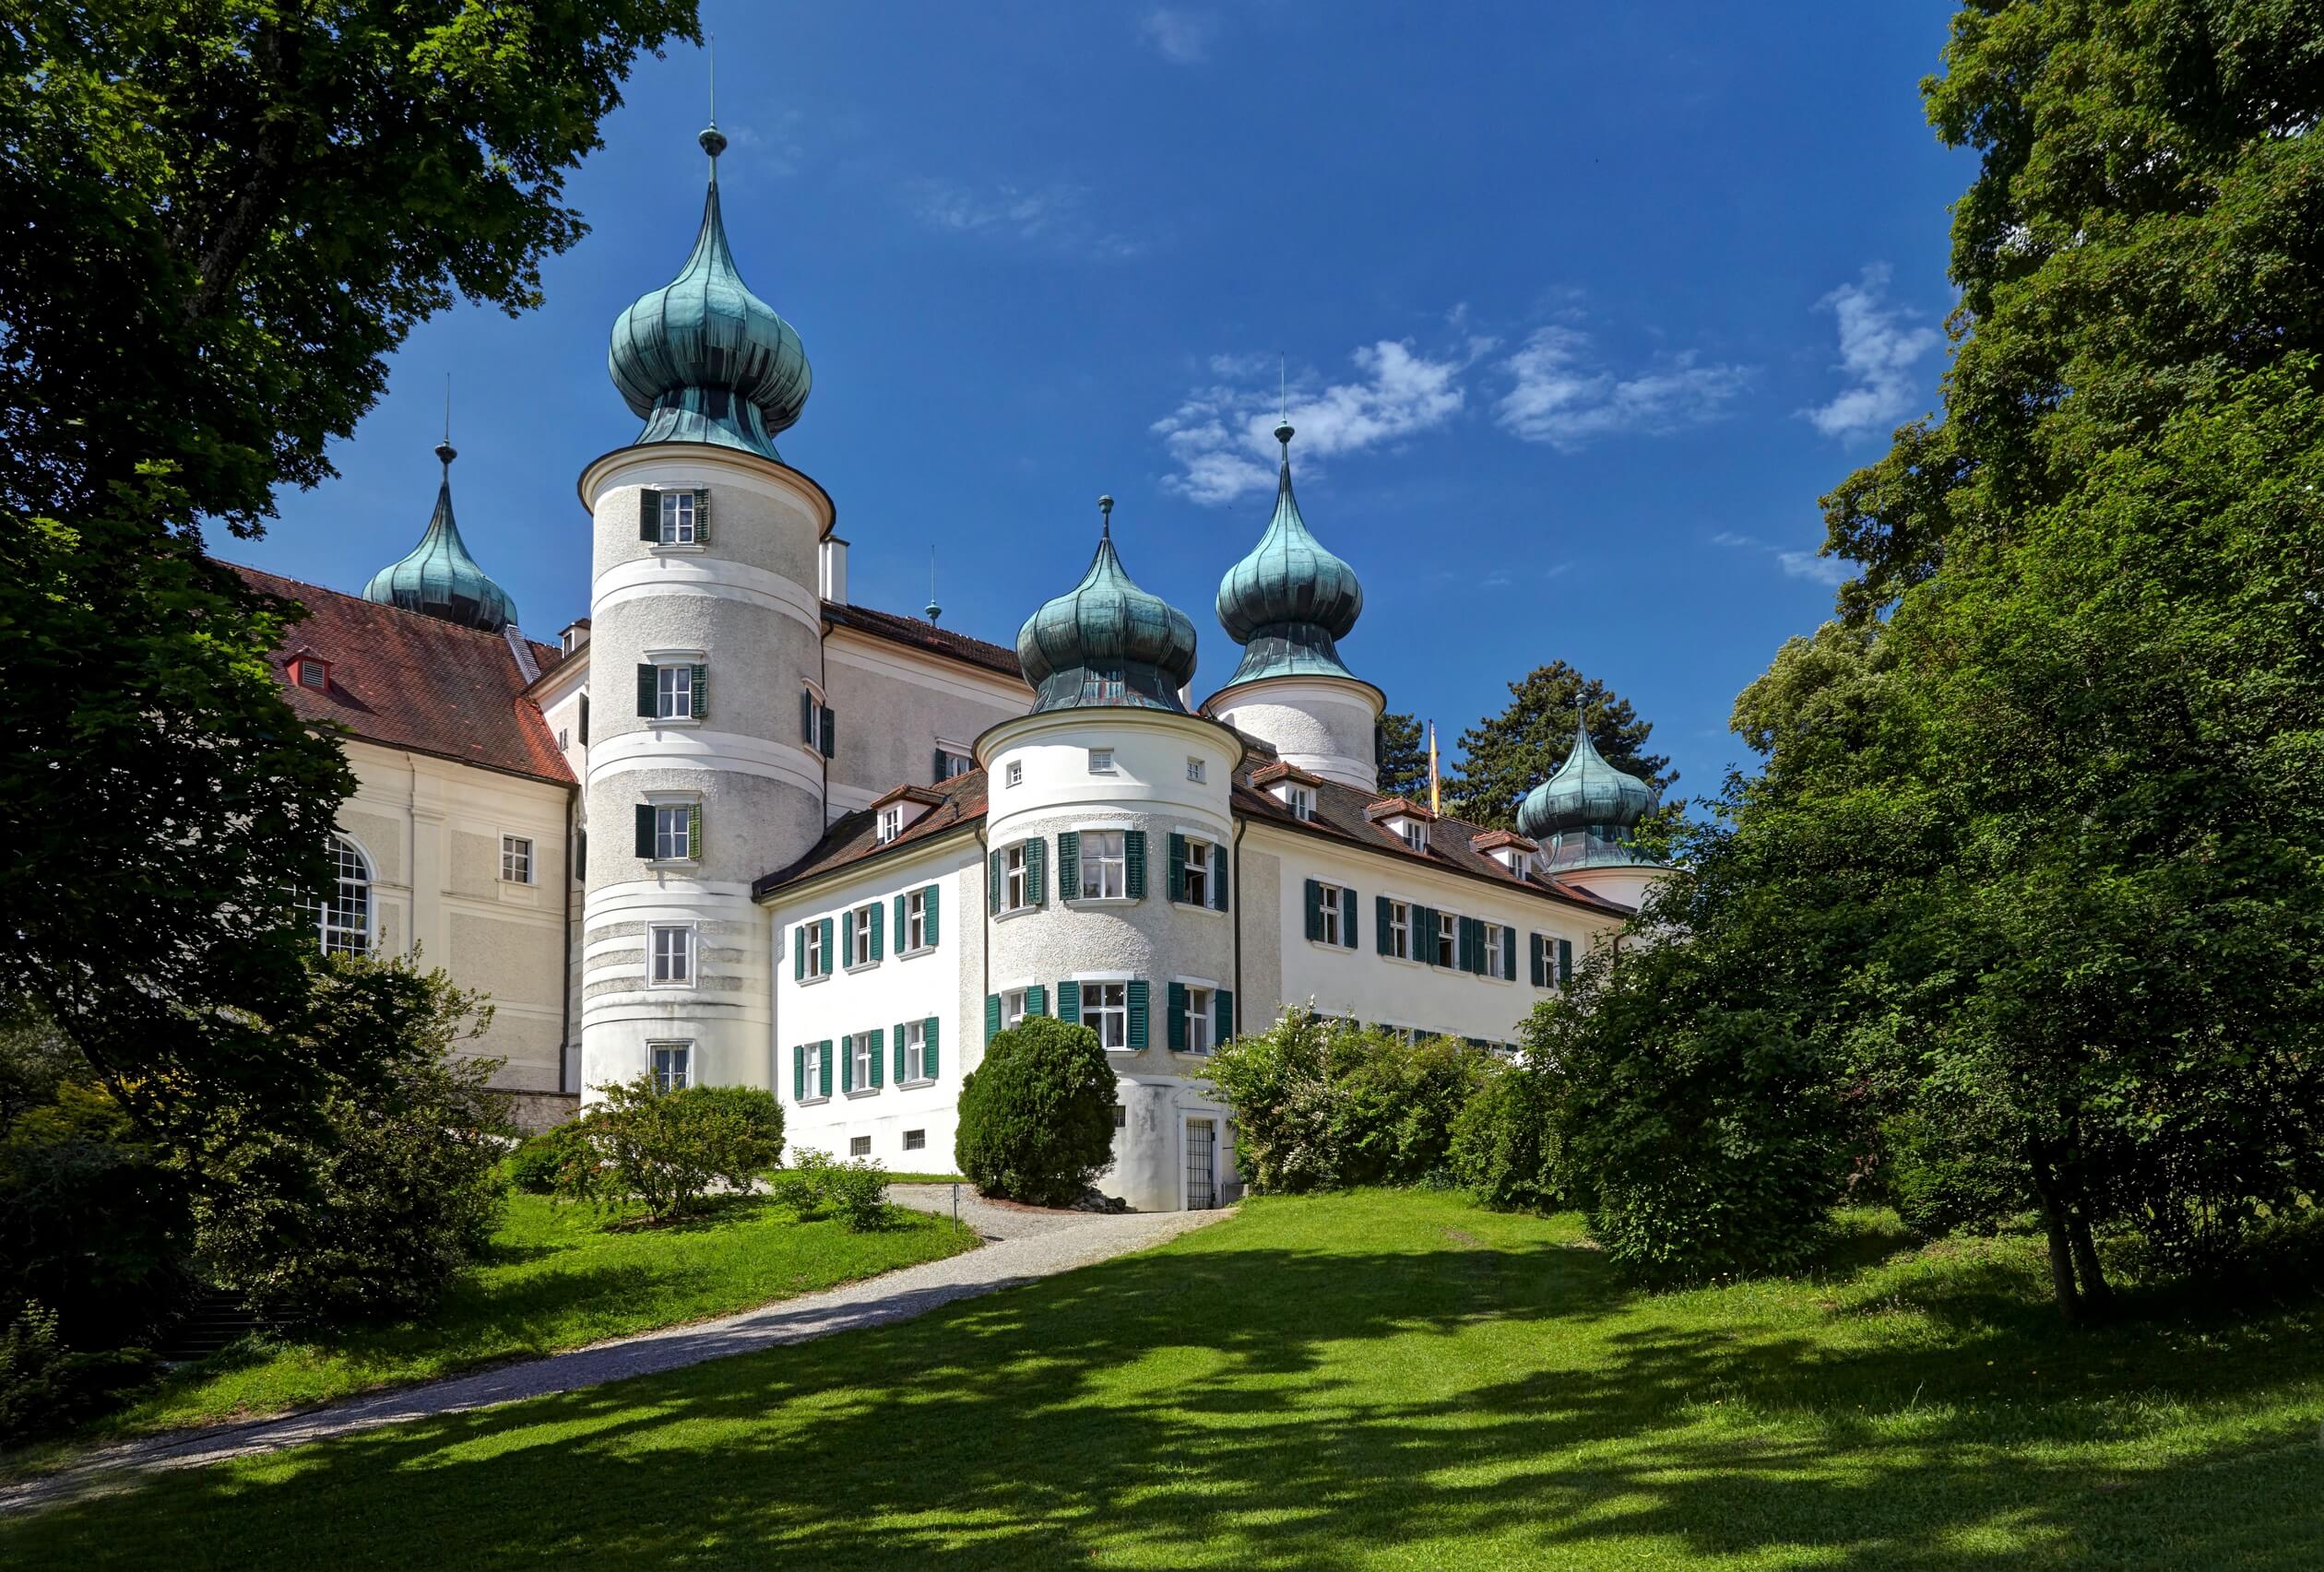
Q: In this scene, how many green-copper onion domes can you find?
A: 5